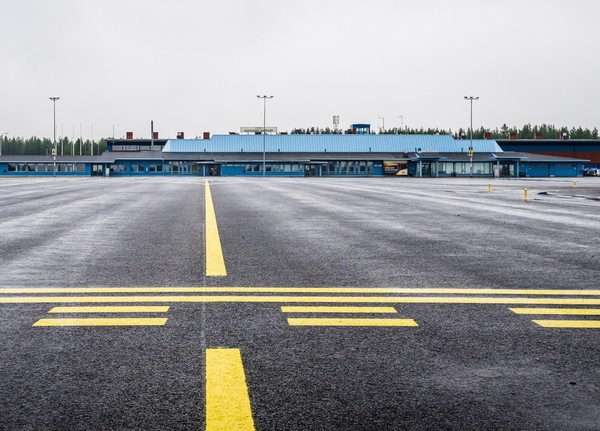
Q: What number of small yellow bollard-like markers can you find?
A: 3